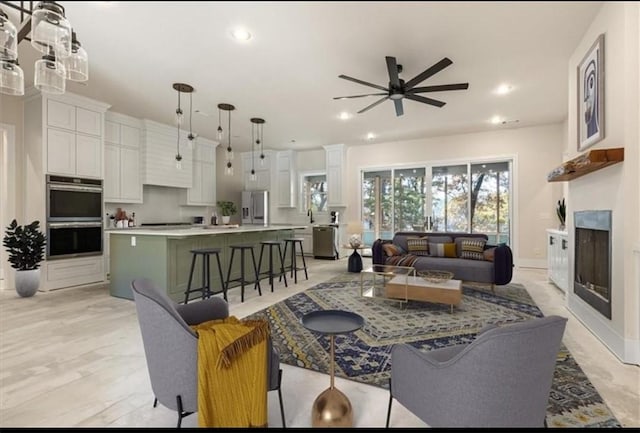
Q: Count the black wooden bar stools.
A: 4